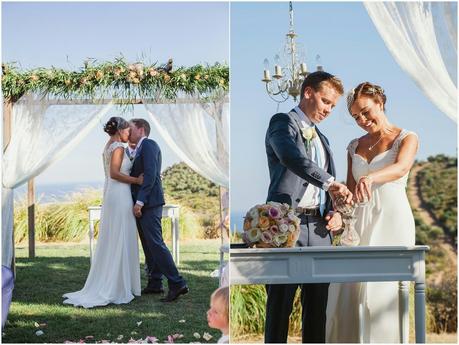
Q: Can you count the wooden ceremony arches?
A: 1